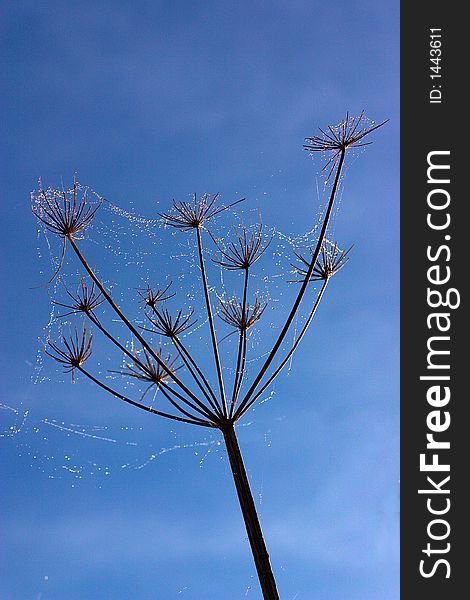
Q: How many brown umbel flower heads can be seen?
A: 11